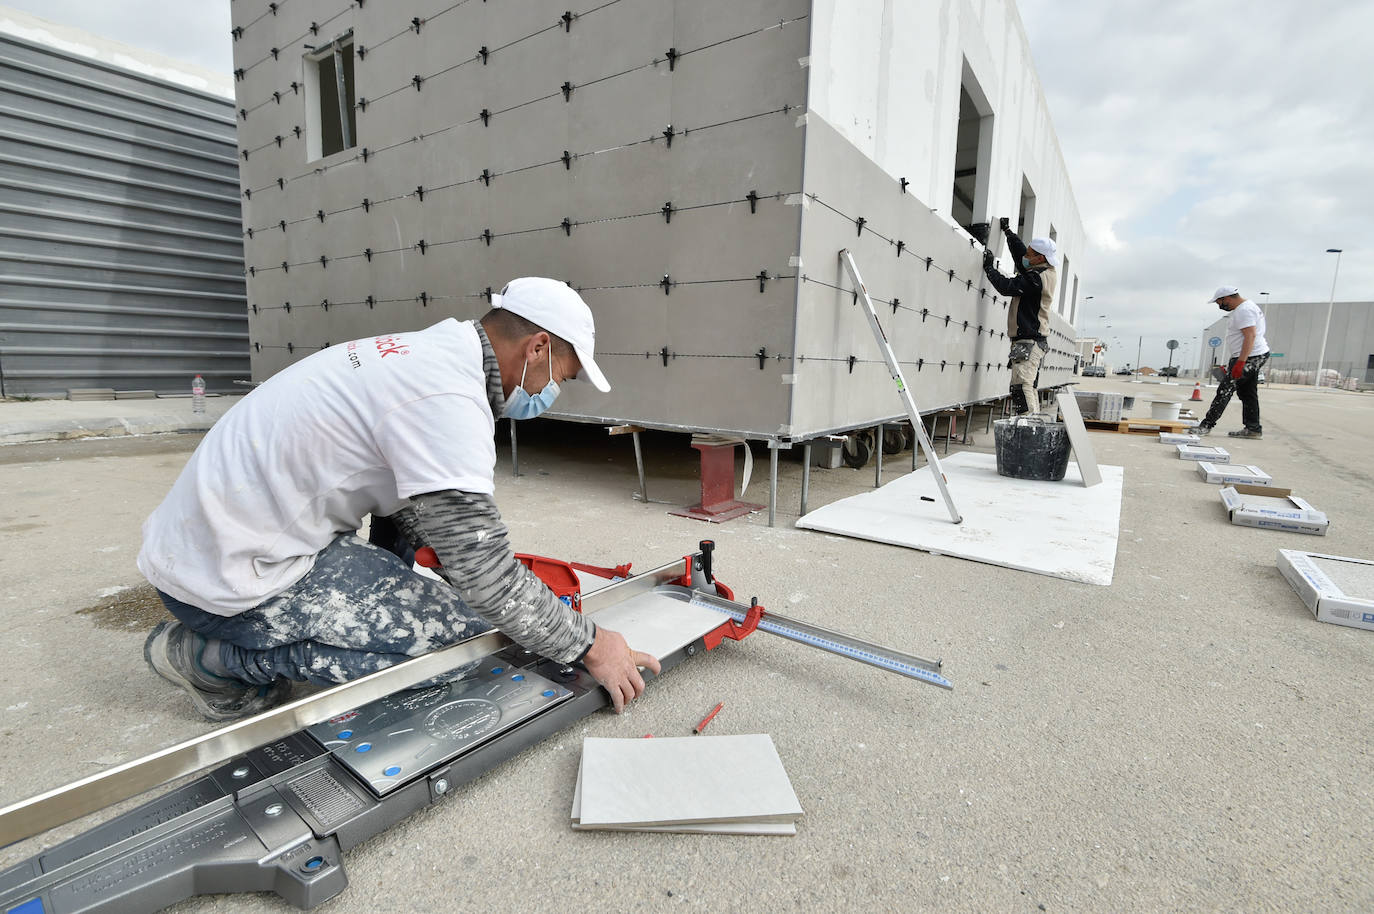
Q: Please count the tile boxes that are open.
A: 1